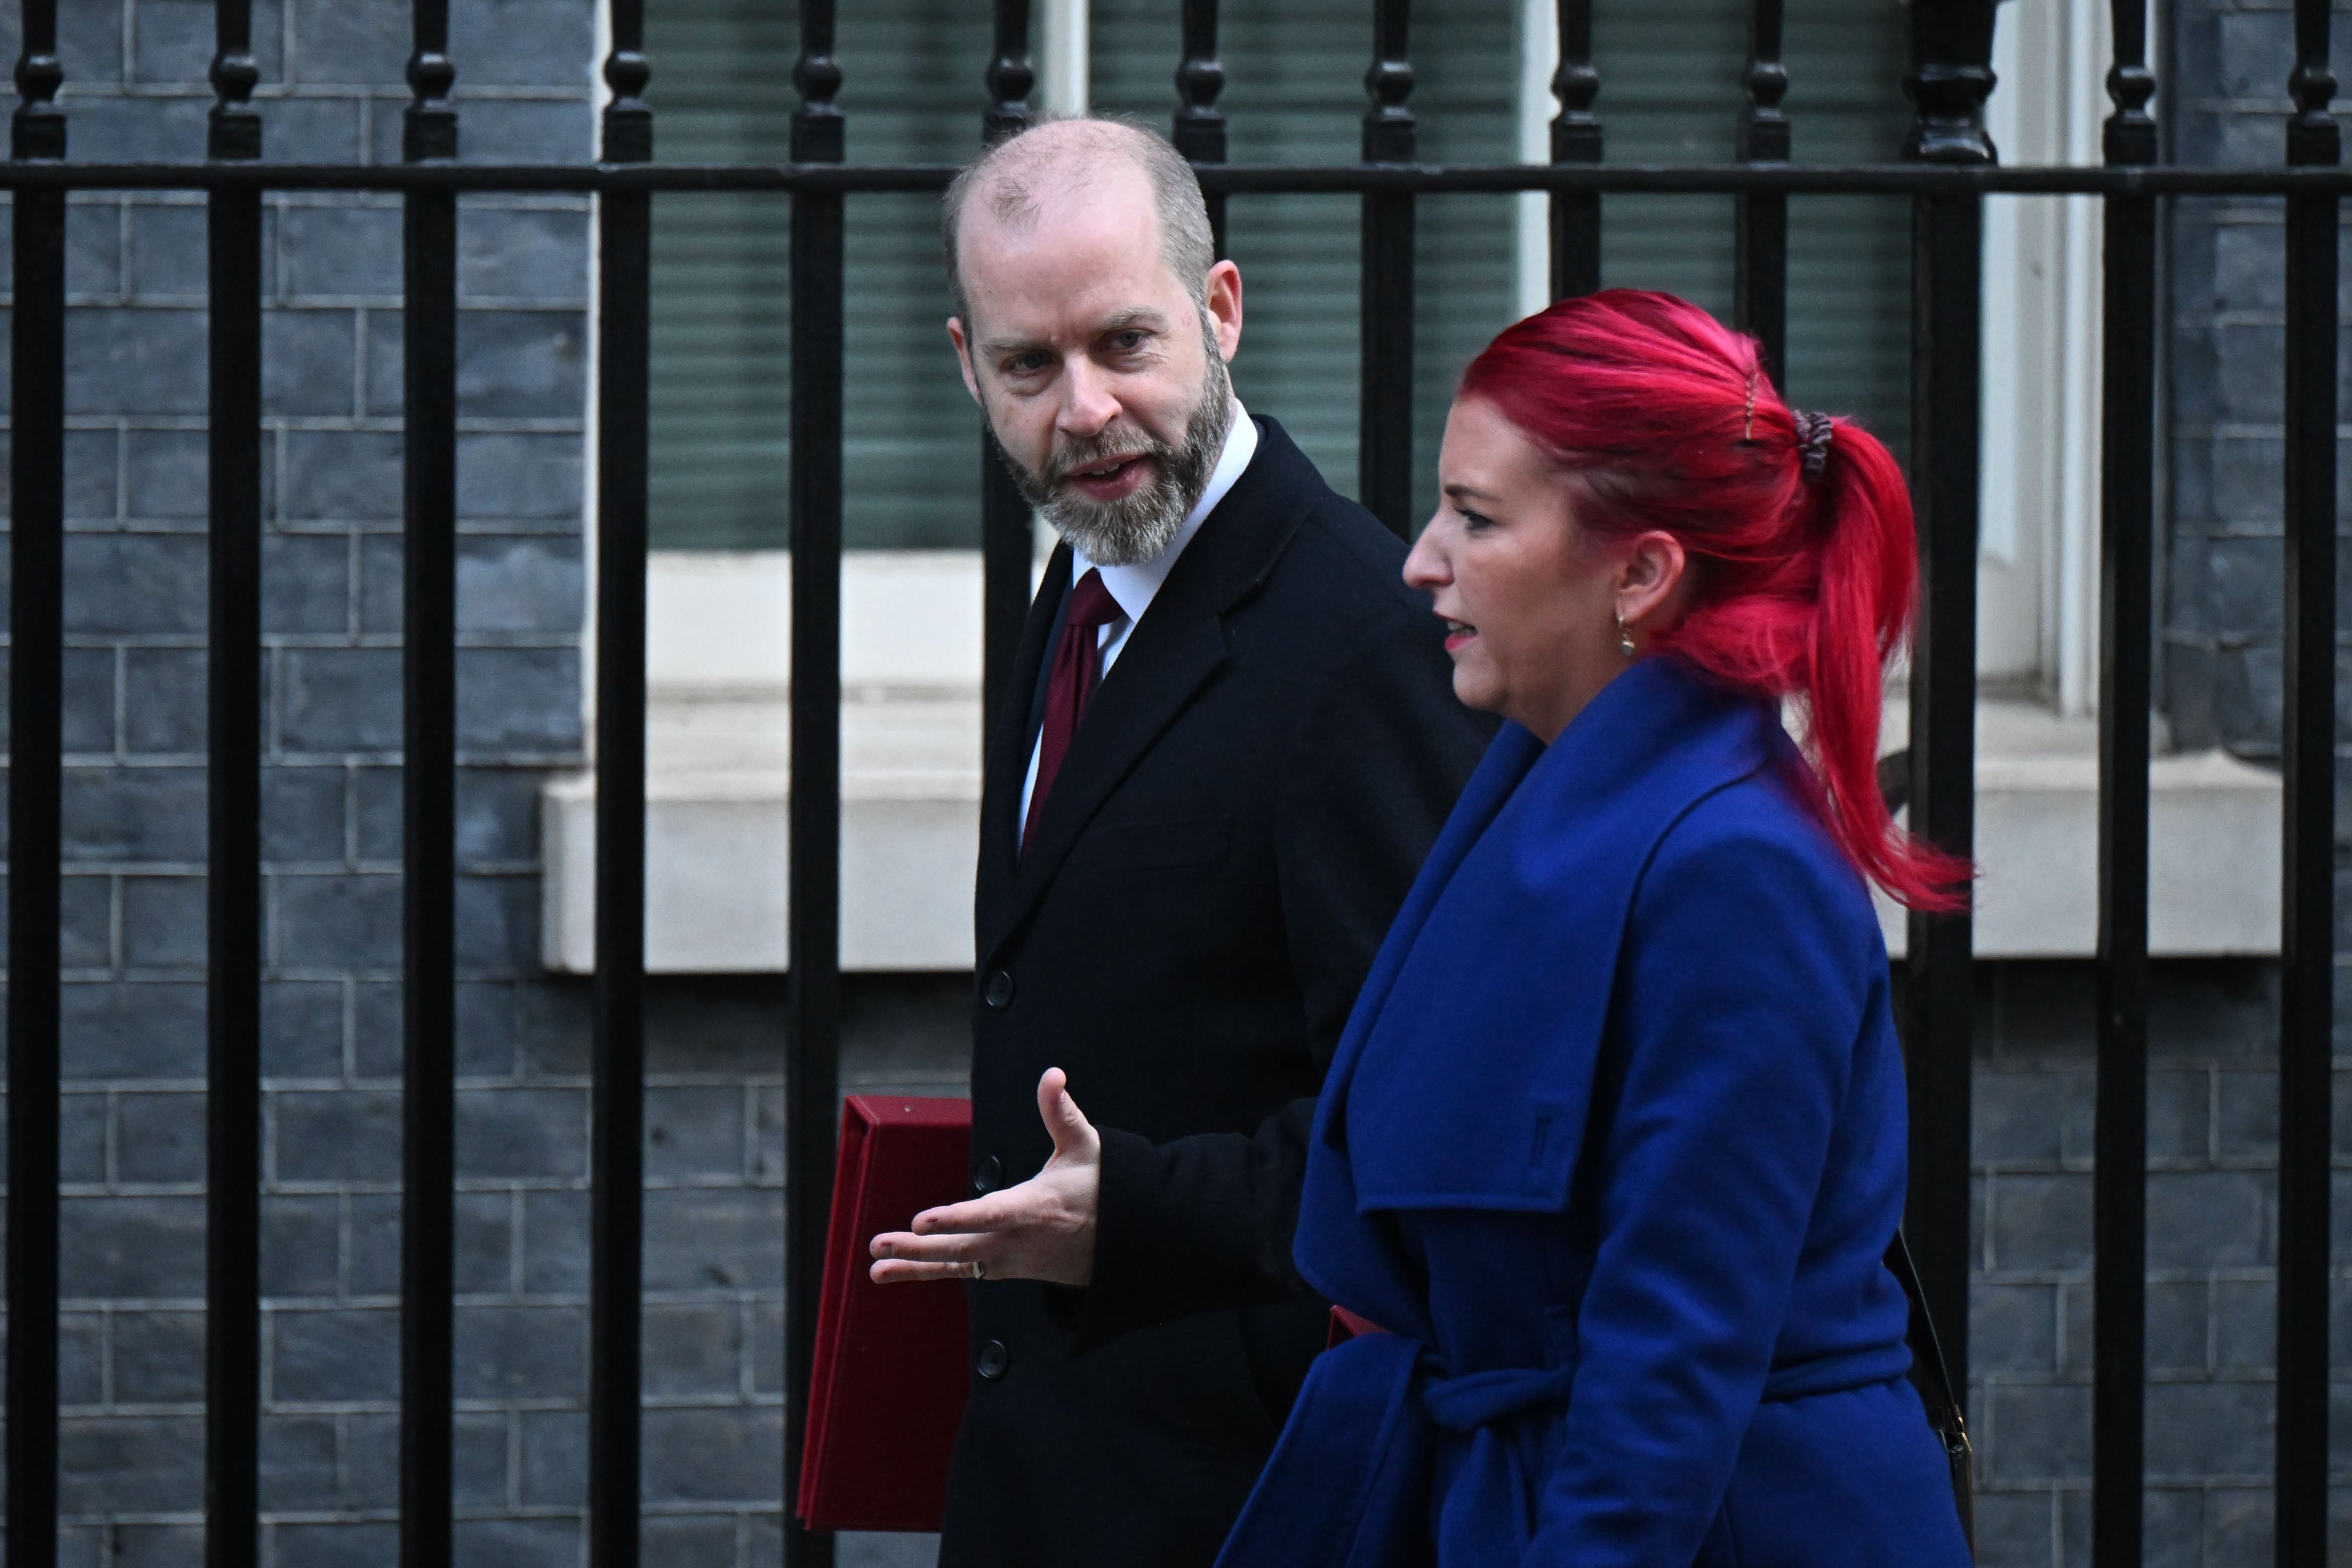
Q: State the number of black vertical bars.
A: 13